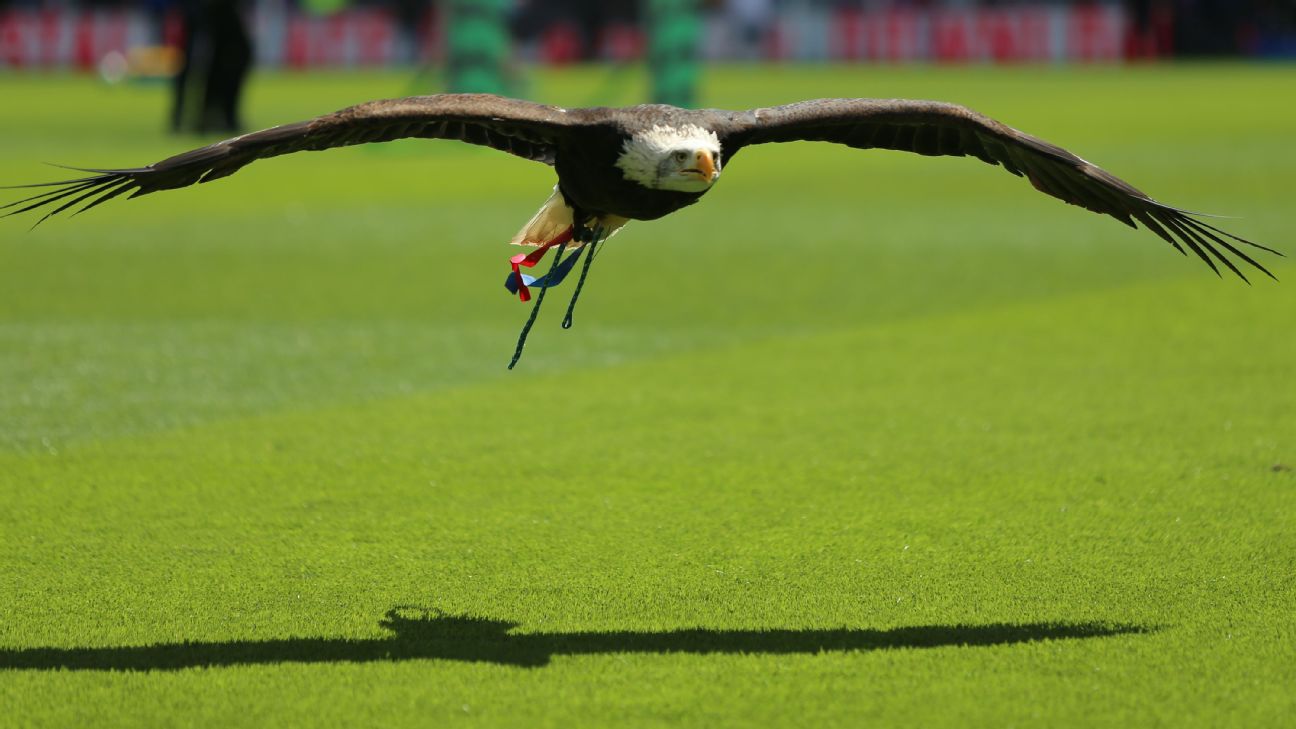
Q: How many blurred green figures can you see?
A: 2